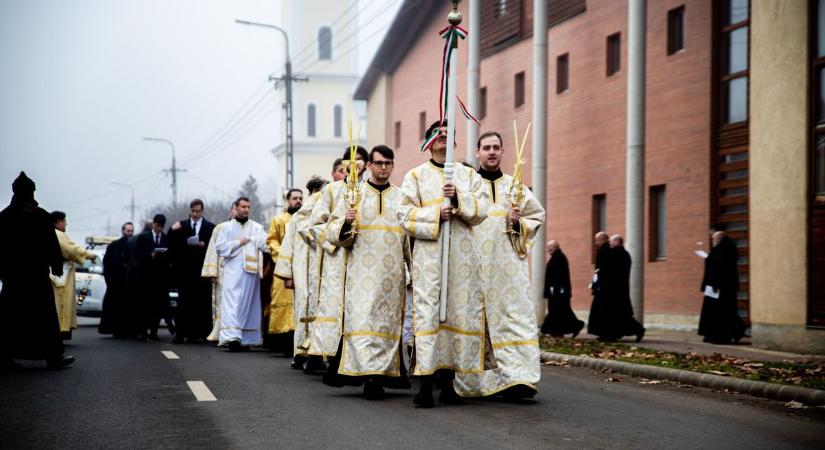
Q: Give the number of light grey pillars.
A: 3